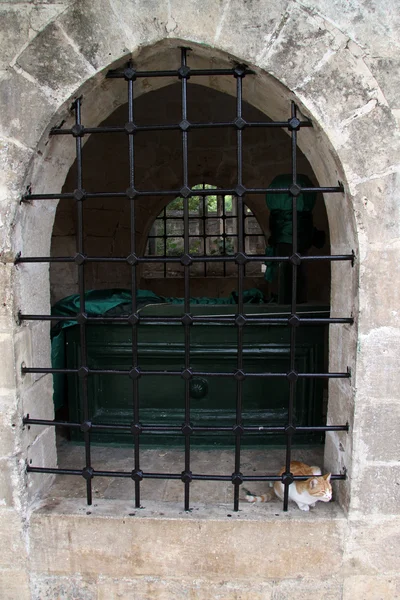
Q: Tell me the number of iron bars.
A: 13